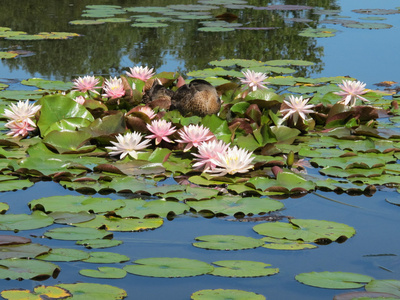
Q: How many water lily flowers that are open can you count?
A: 14